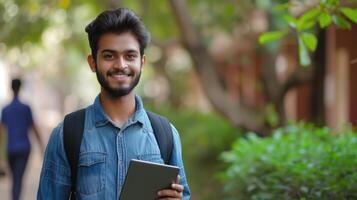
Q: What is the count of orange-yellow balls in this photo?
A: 0